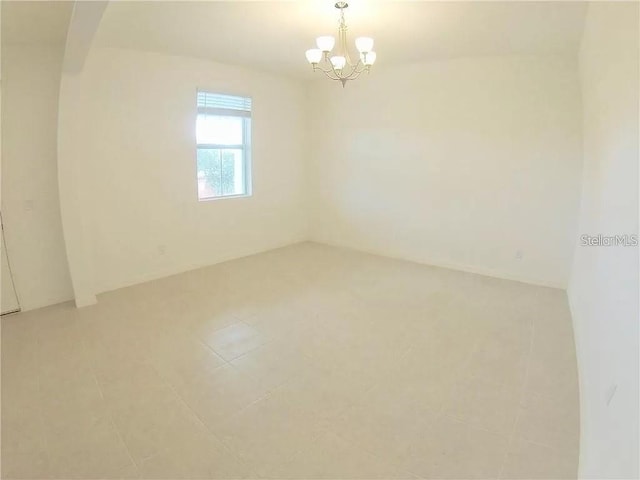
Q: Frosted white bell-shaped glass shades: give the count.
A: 5